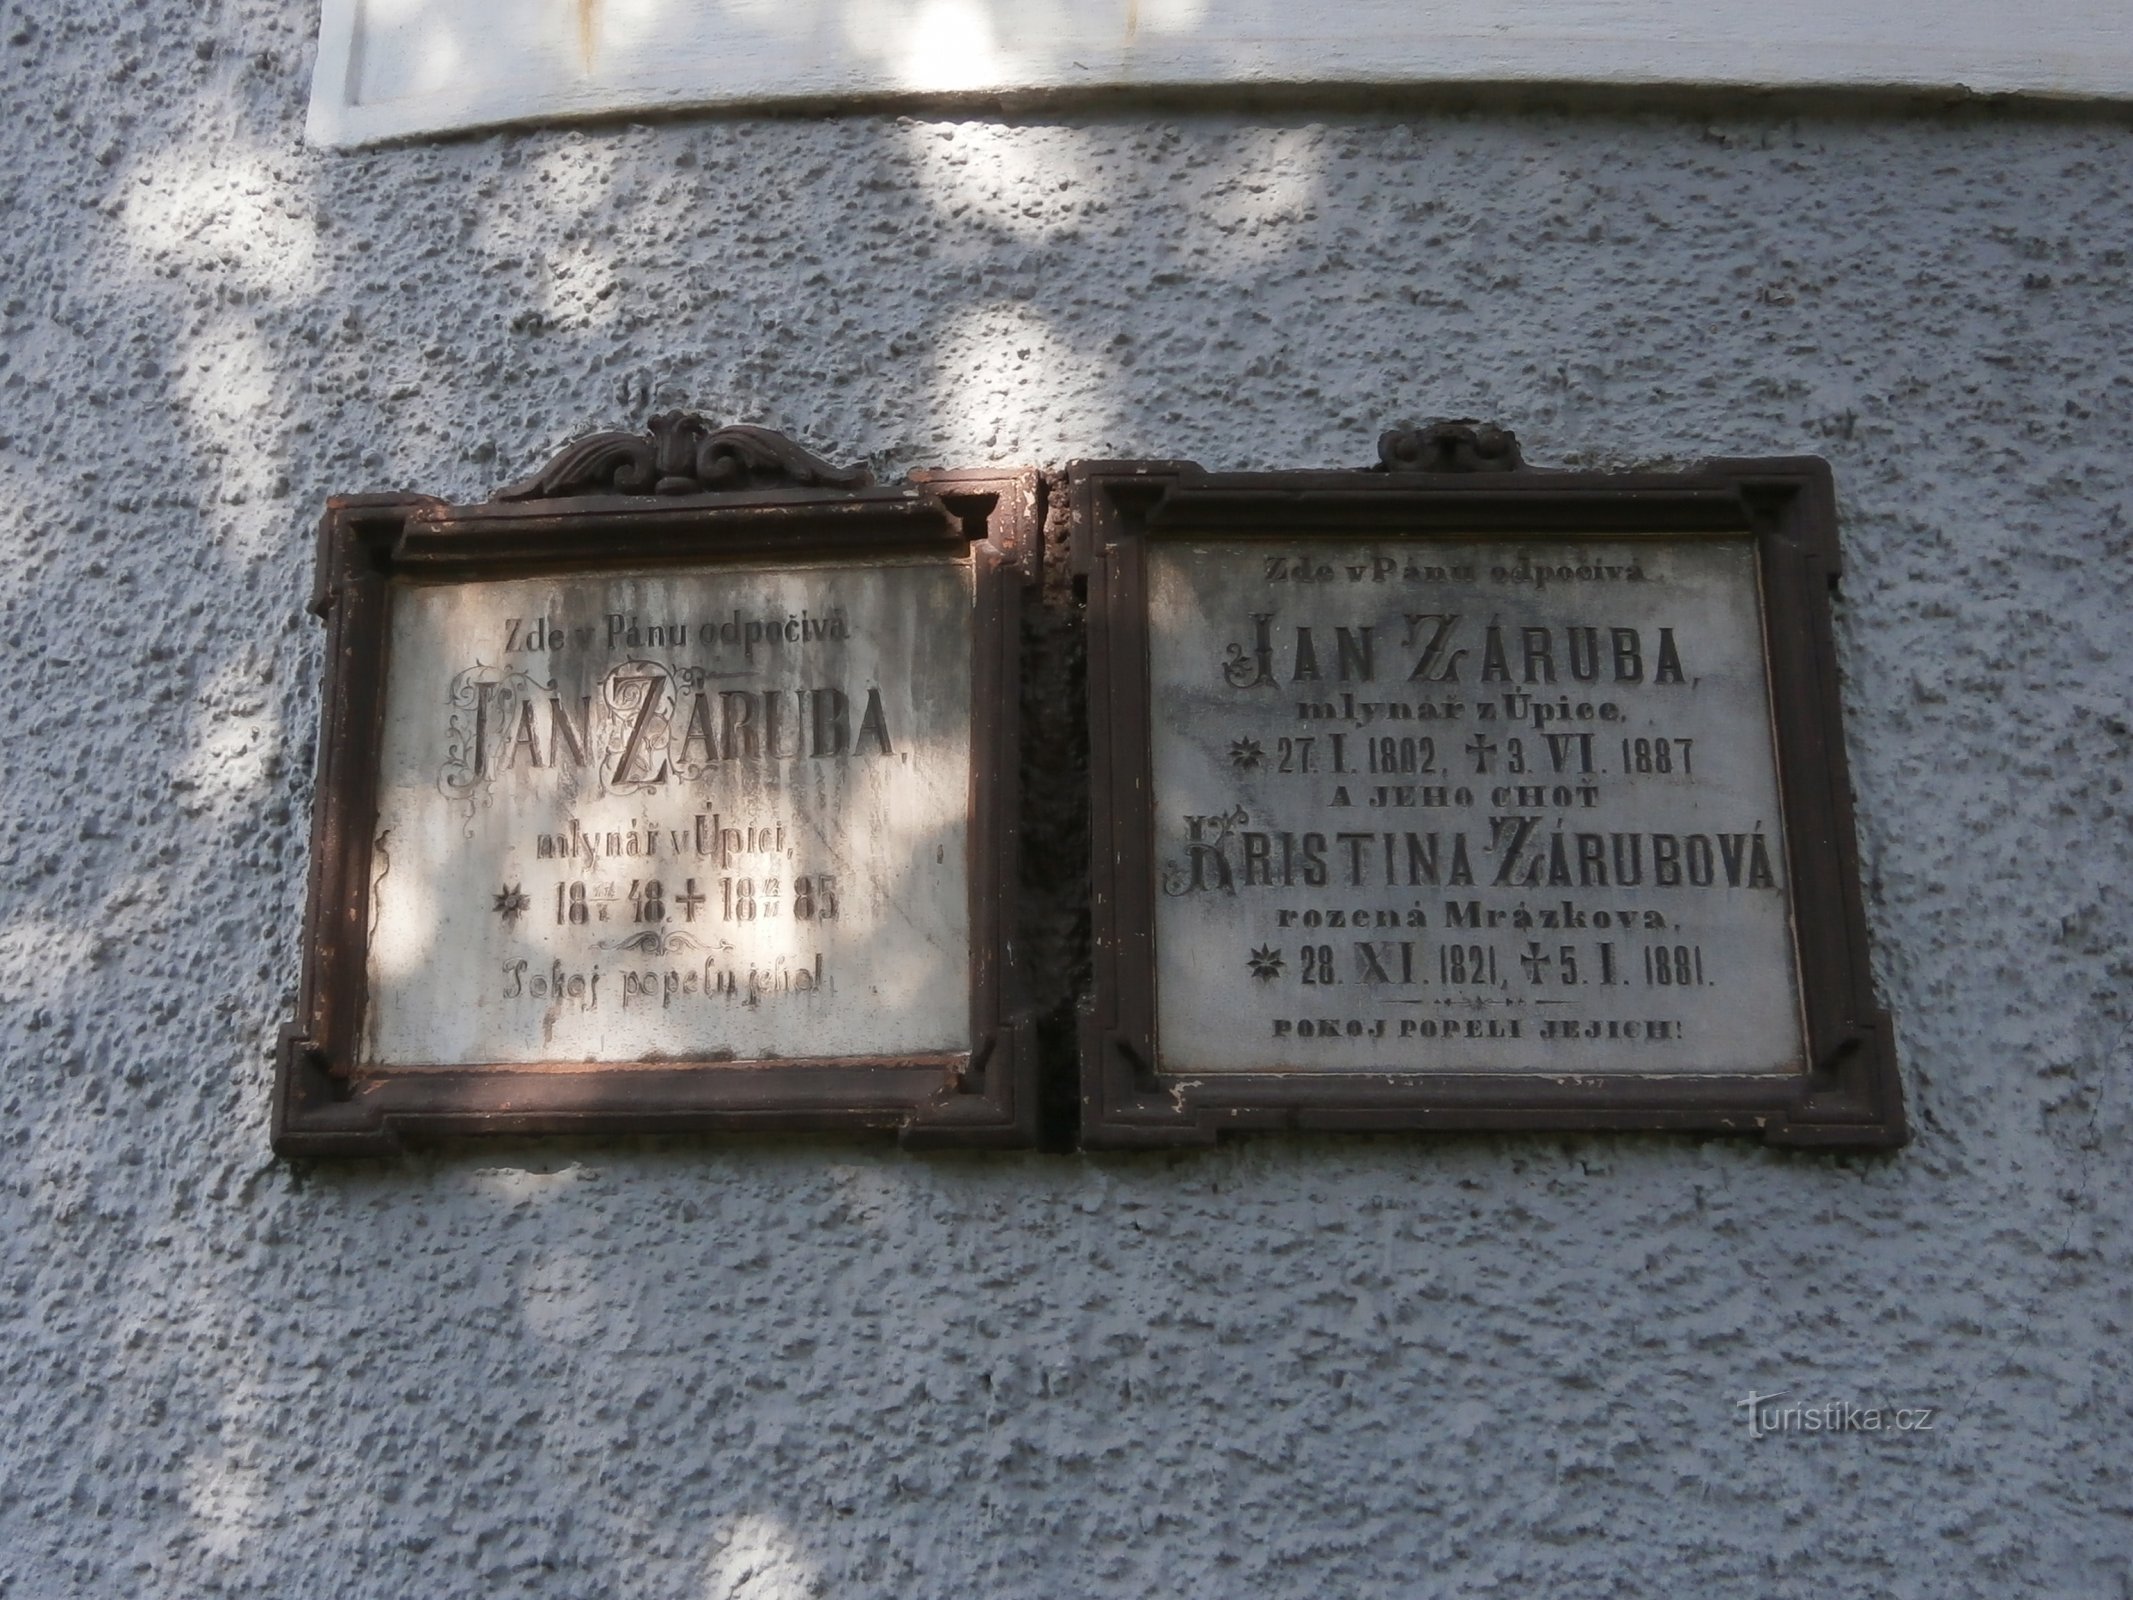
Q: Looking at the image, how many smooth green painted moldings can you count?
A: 0